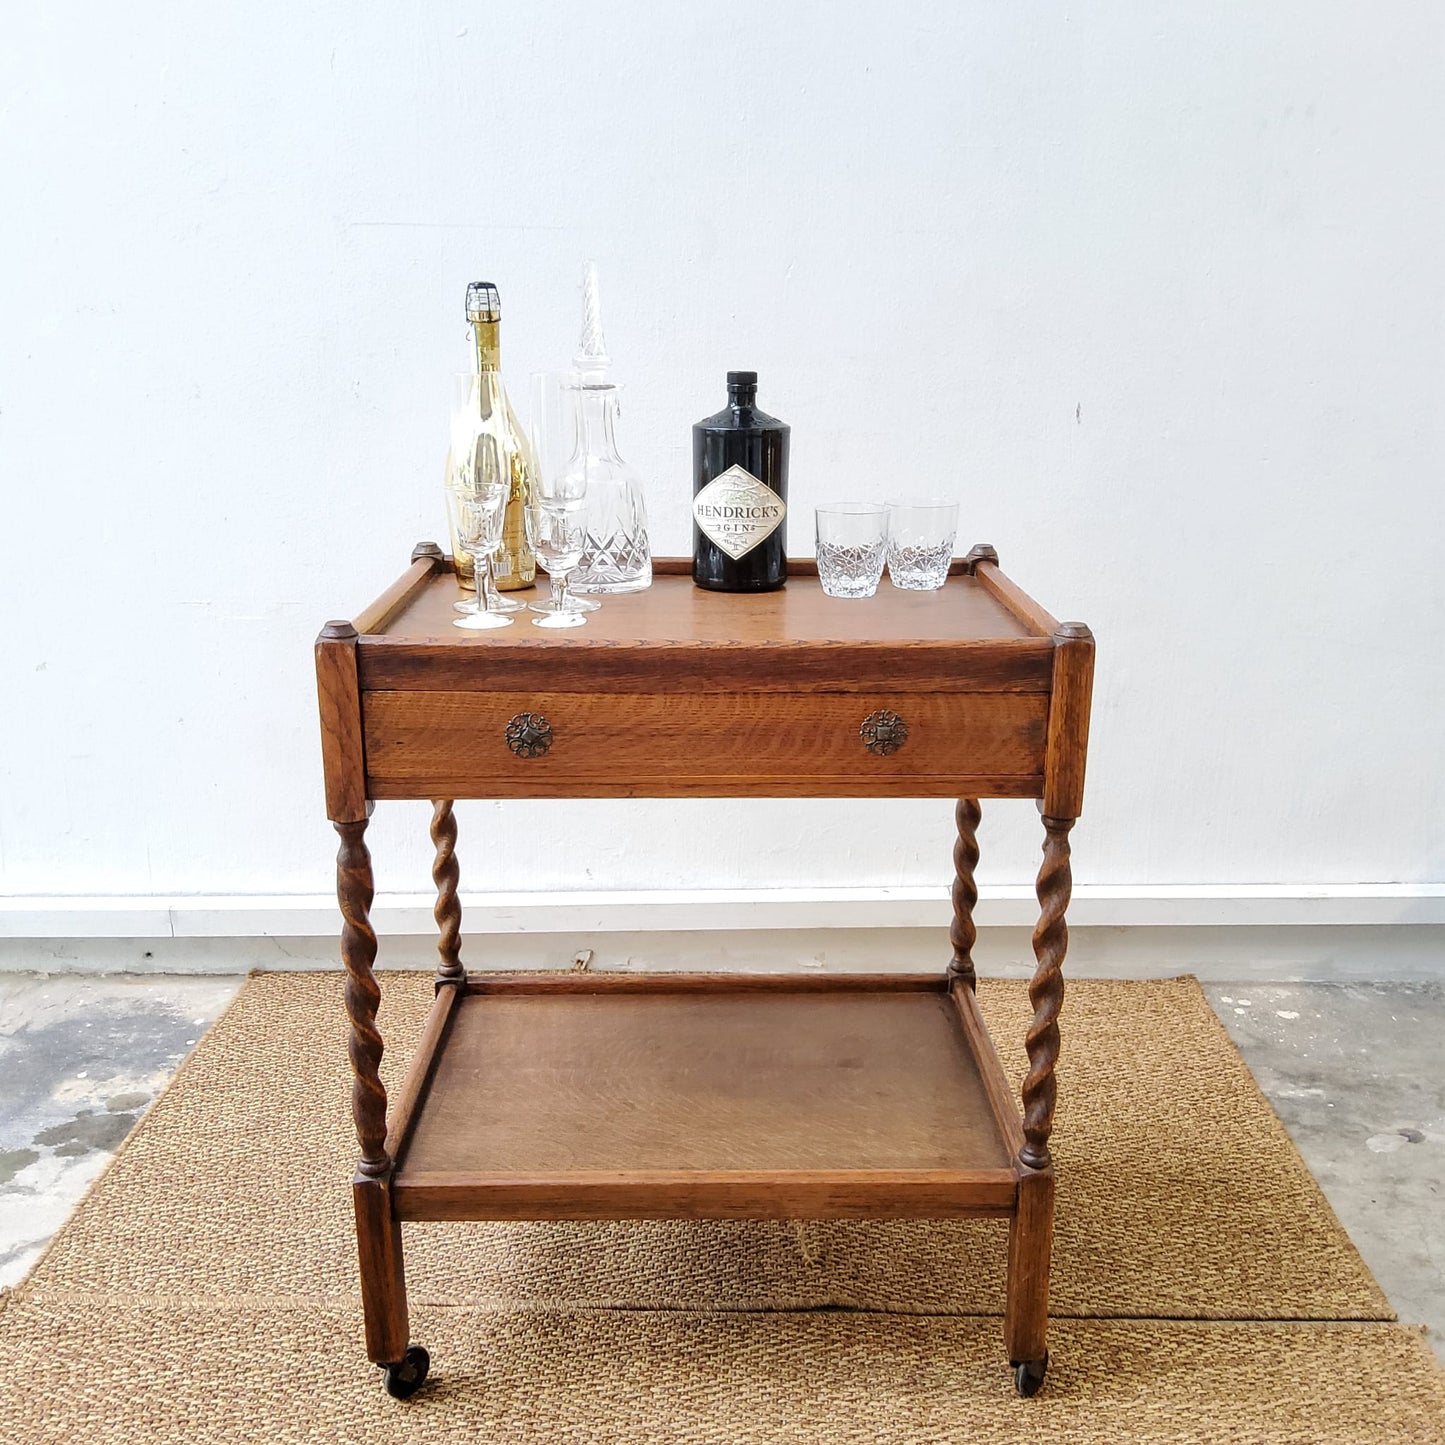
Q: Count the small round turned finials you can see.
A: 4